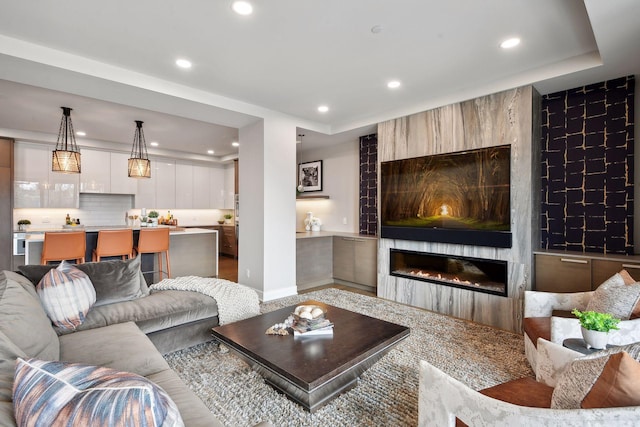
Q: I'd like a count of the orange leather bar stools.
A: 3